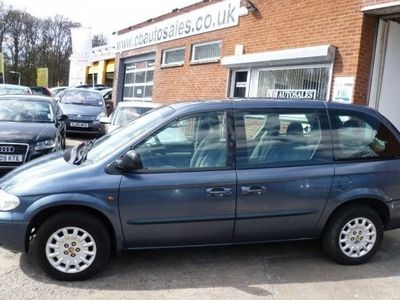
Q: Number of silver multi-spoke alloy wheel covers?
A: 2